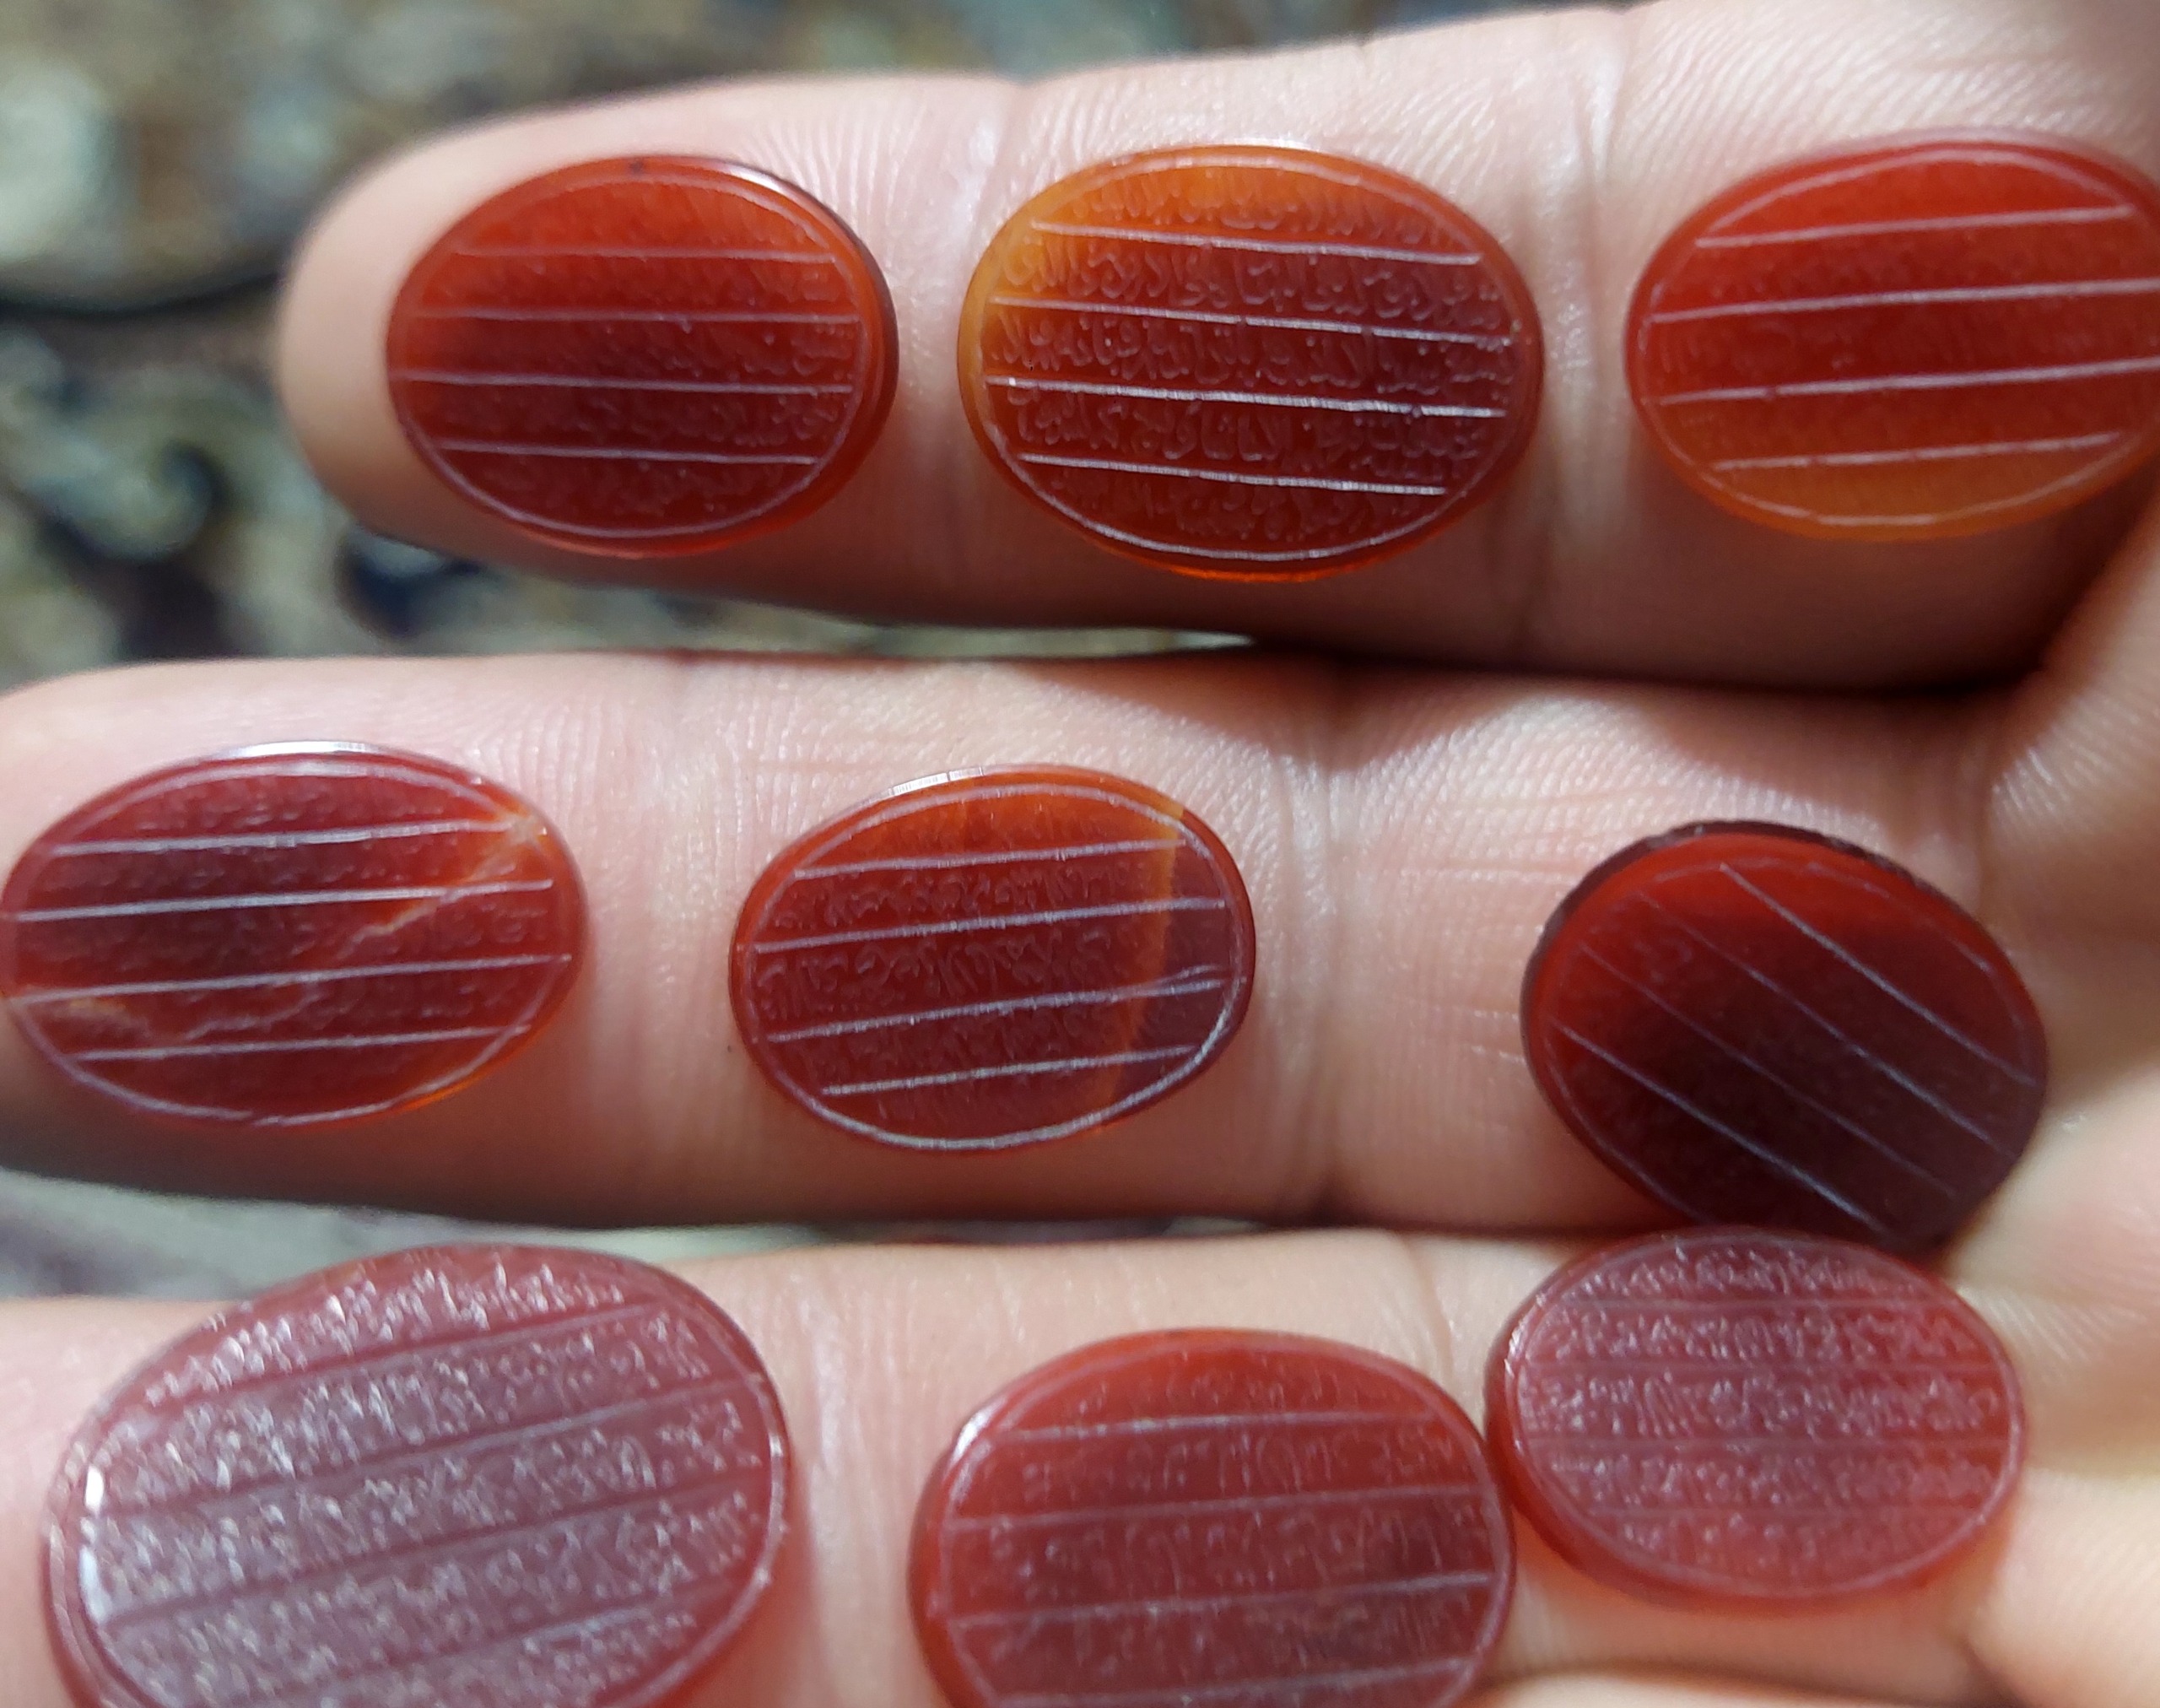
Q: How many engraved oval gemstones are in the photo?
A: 9